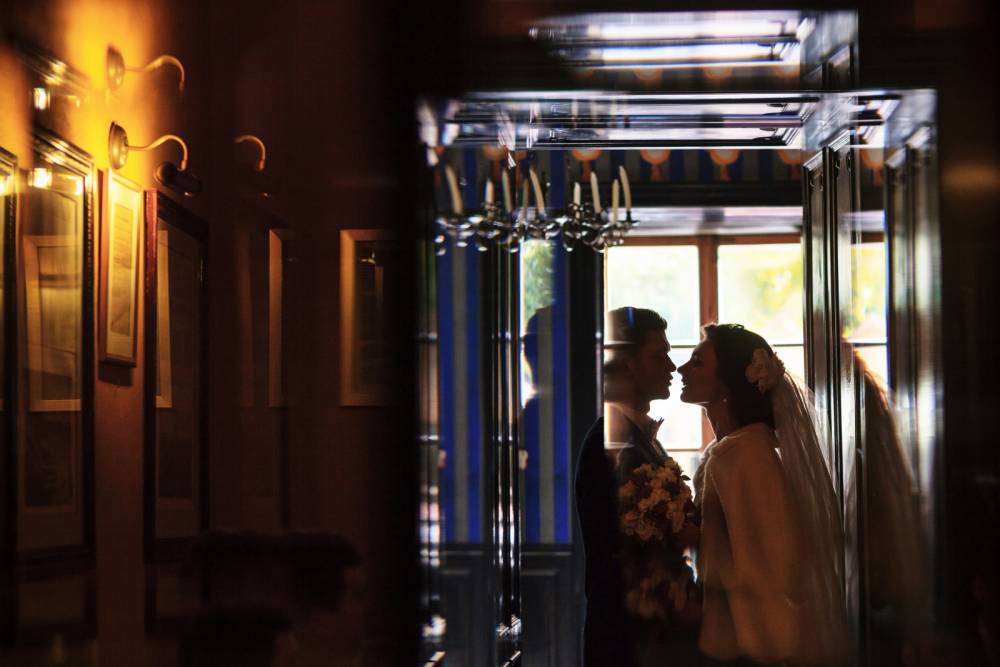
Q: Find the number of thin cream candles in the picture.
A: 9